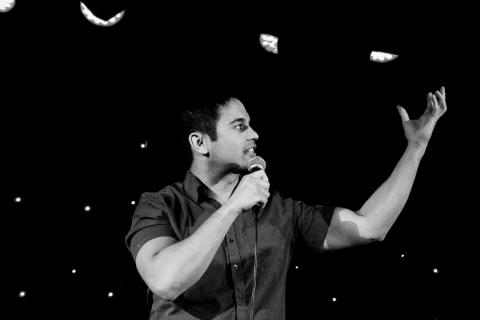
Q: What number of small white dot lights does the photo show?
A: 11